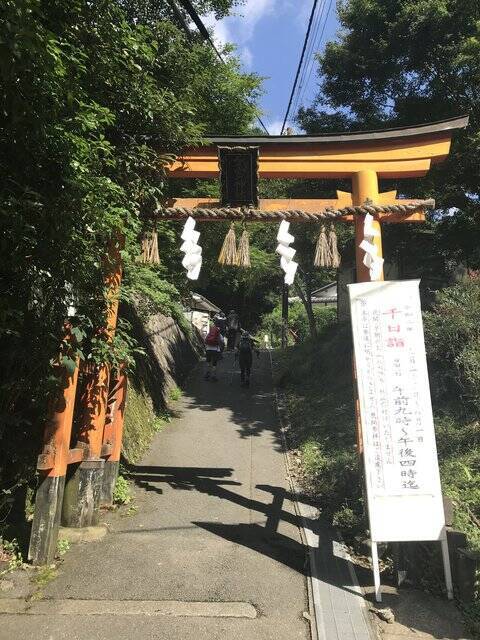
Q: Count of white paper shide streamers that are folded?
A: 3